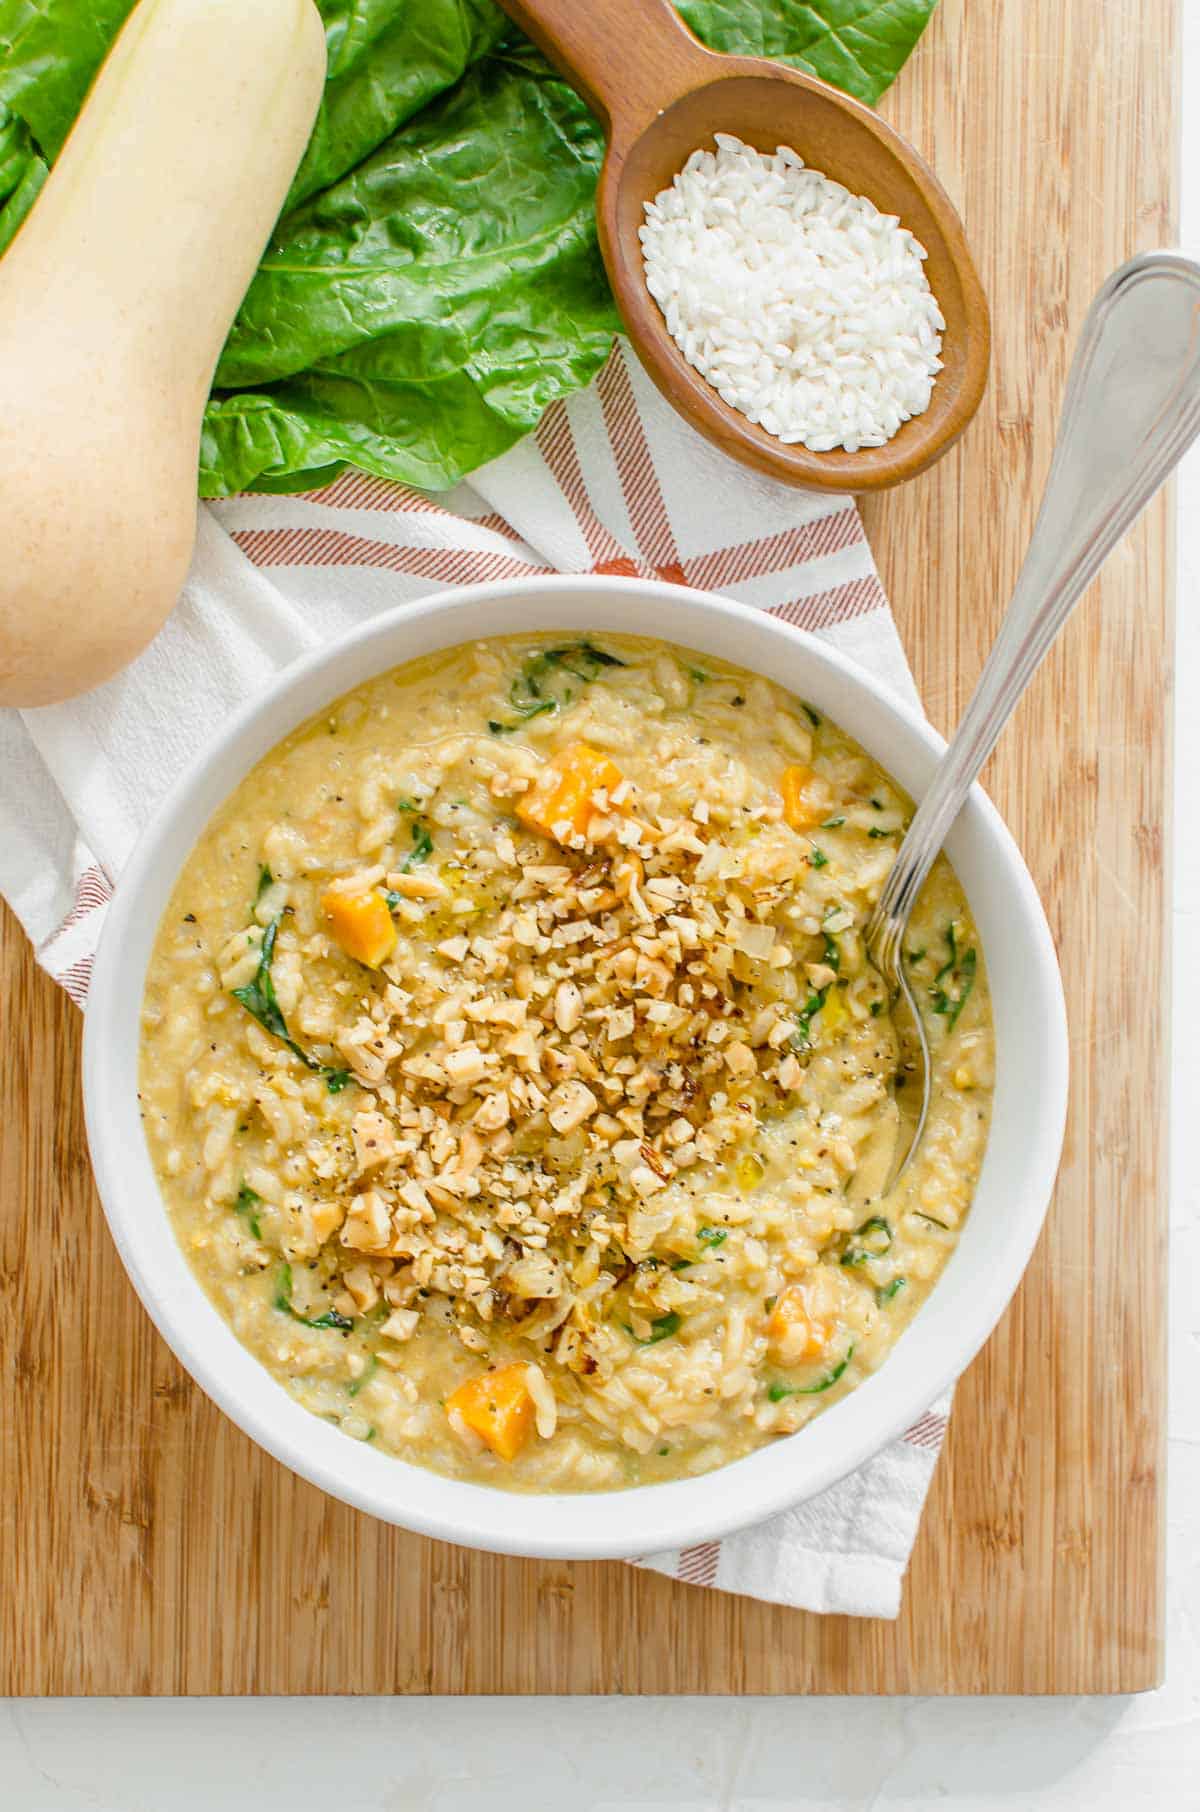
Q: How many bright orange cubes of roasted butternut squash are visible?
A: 5